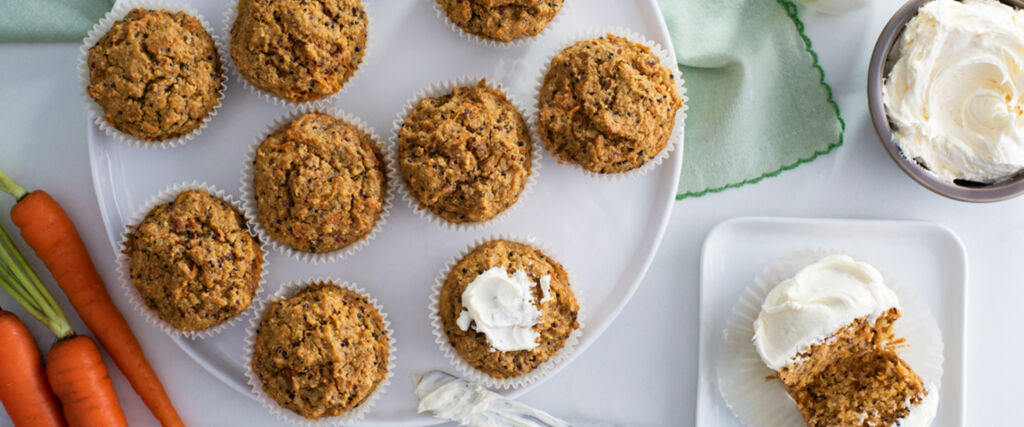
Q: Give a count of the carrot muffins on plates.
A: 10